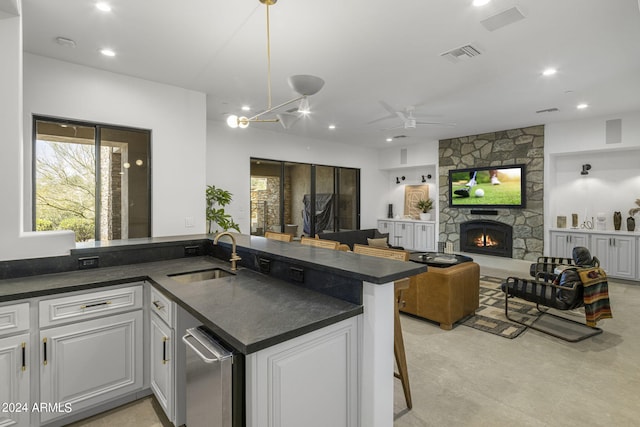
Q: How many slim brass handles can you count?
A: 5